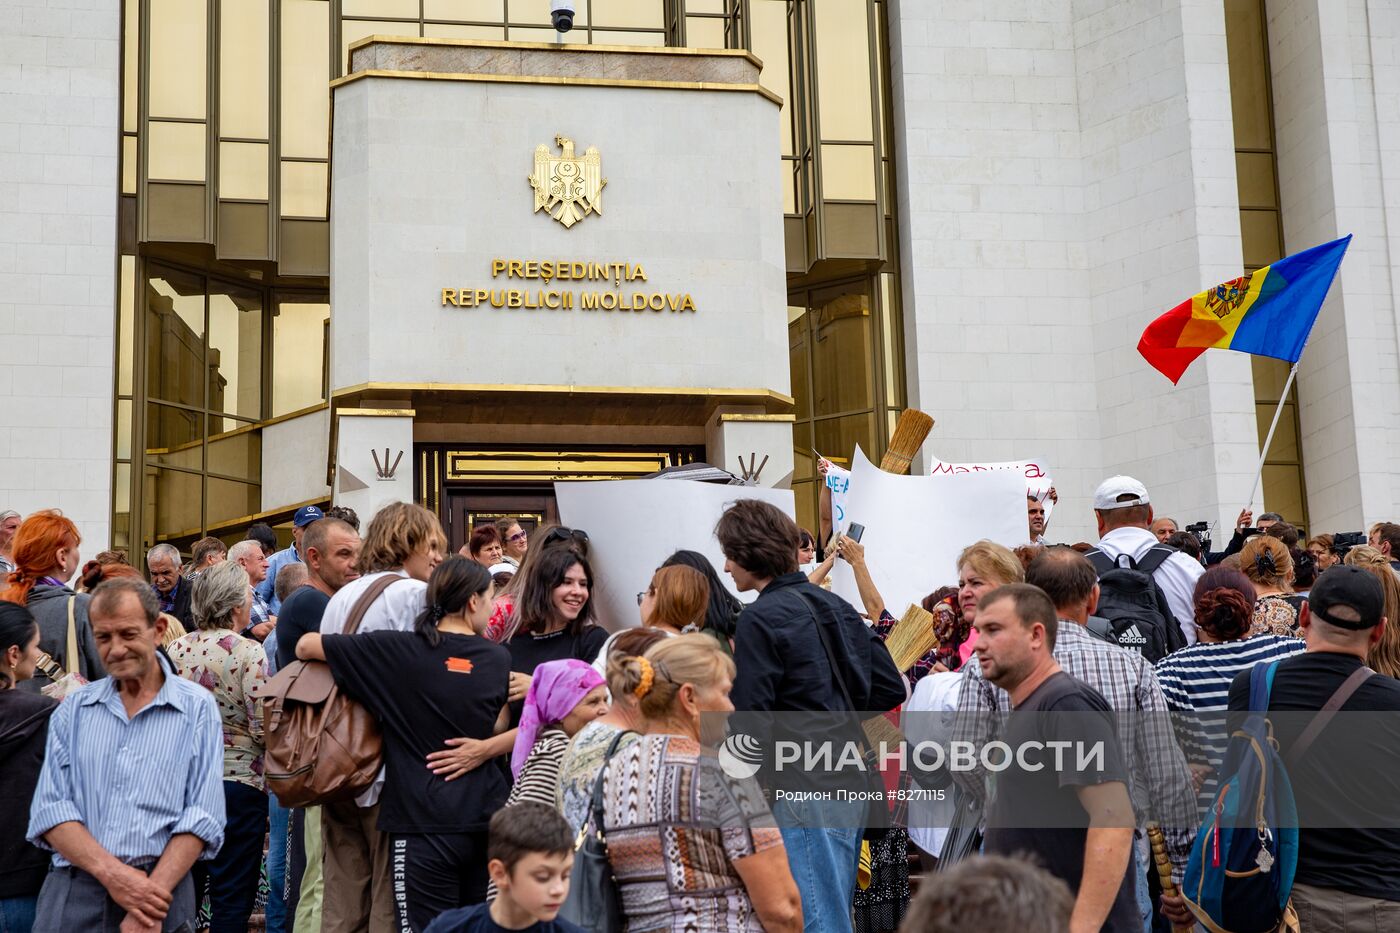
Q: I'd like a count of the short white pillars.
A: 2